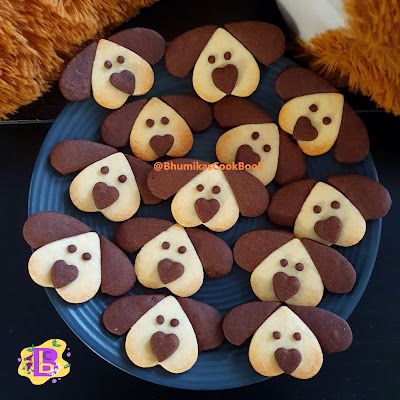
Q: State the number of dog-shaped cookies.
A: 13